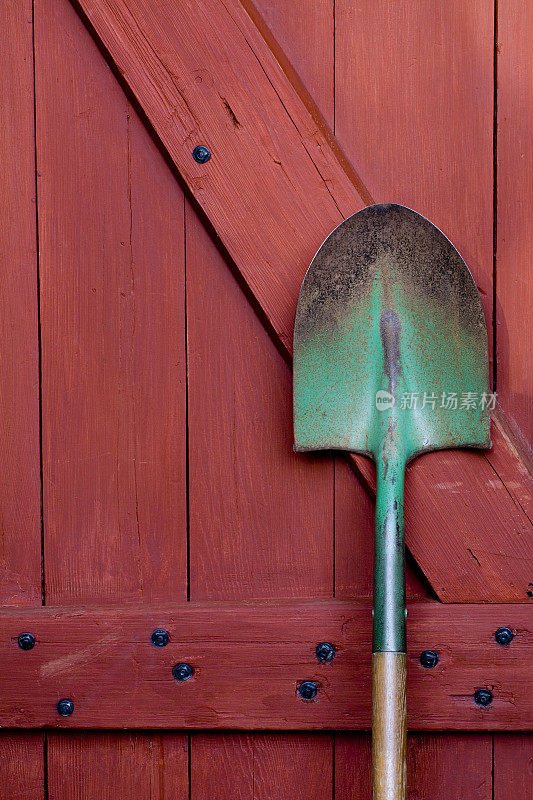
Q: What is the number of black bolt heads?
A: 10